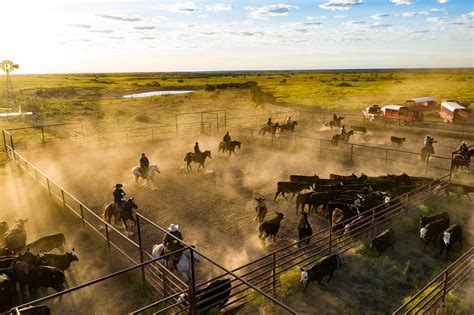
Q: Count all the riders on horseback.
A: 11